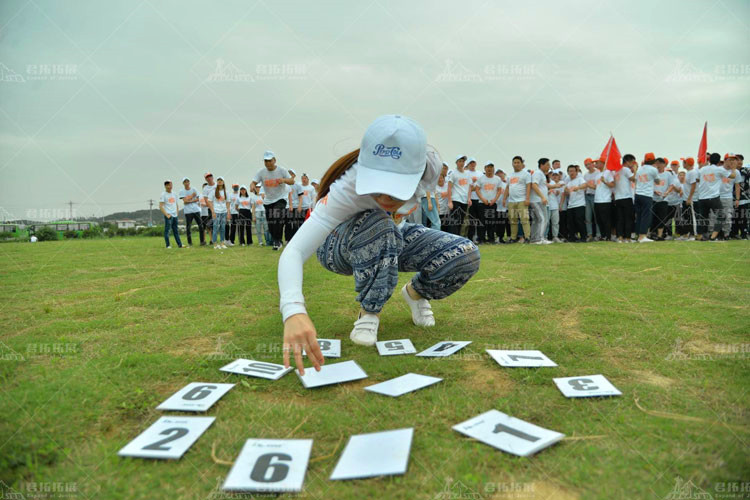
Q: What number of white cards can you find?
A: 13